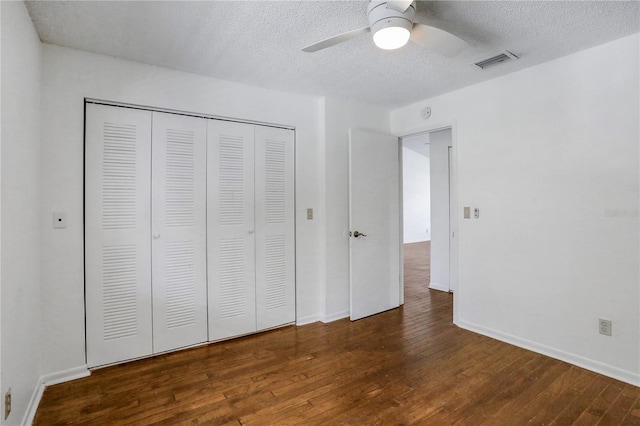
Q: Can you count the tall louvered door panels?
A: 4